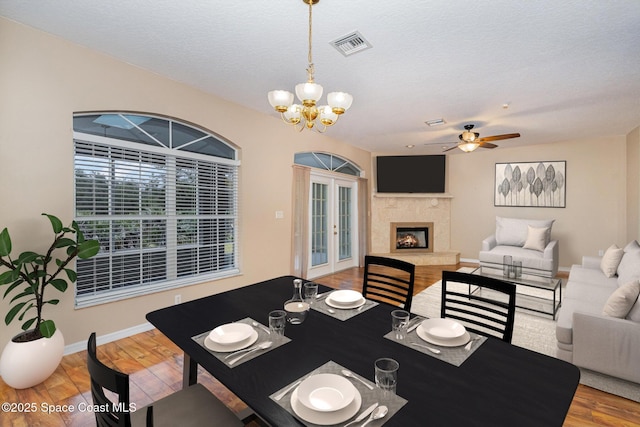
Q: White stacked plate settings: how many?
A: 4